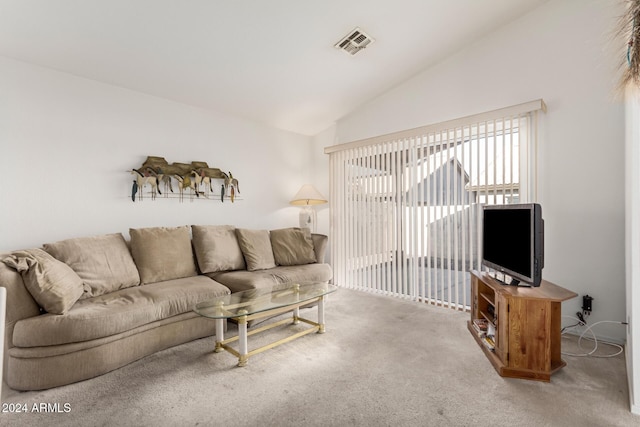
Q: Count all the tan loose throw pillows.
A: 6